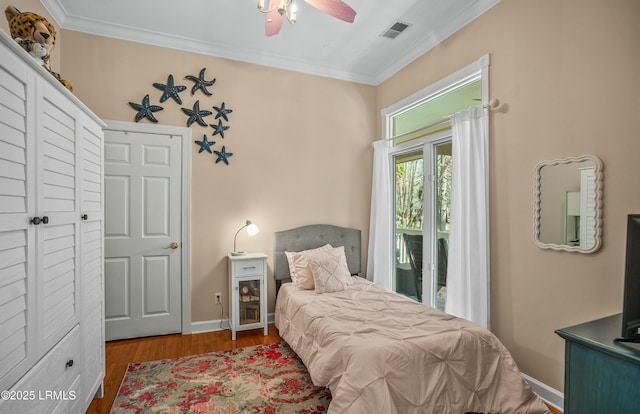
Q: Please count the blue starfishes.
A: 8